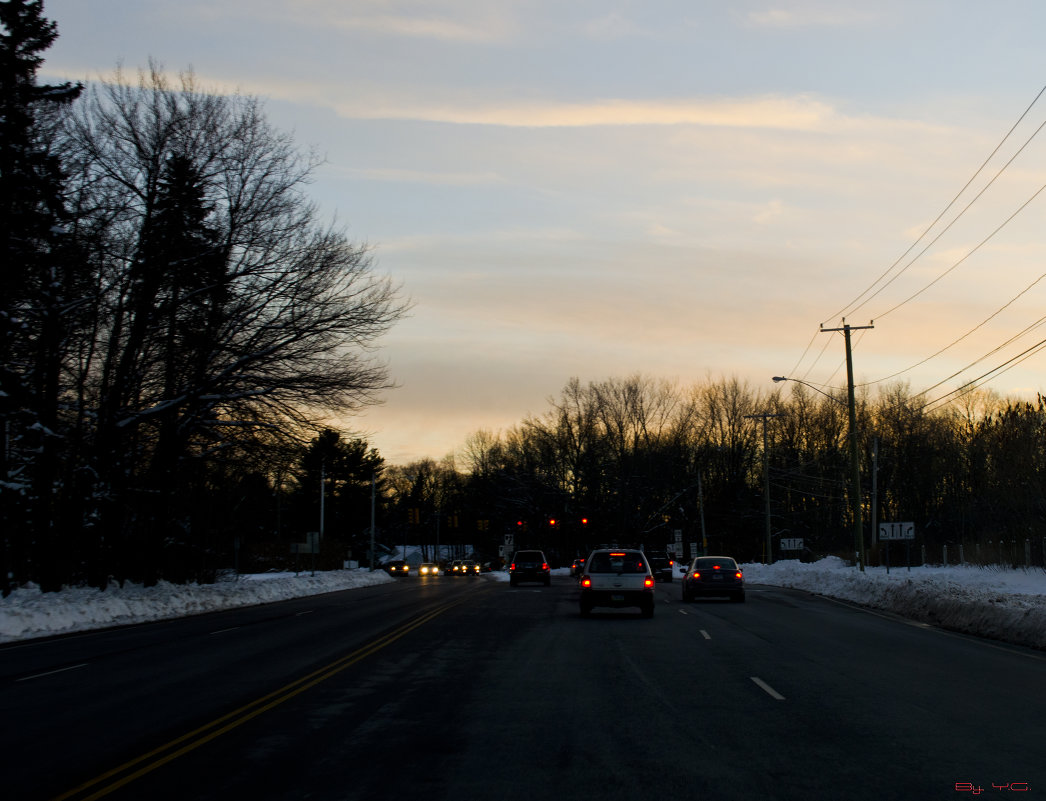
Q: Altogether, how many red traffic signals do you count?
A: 3